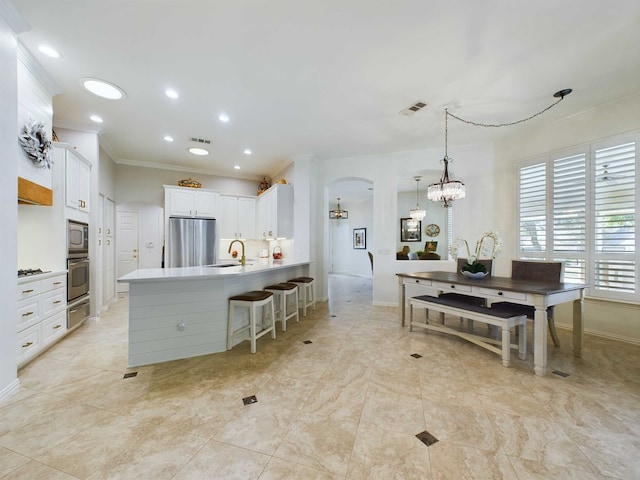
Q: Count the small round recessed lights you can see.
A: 7